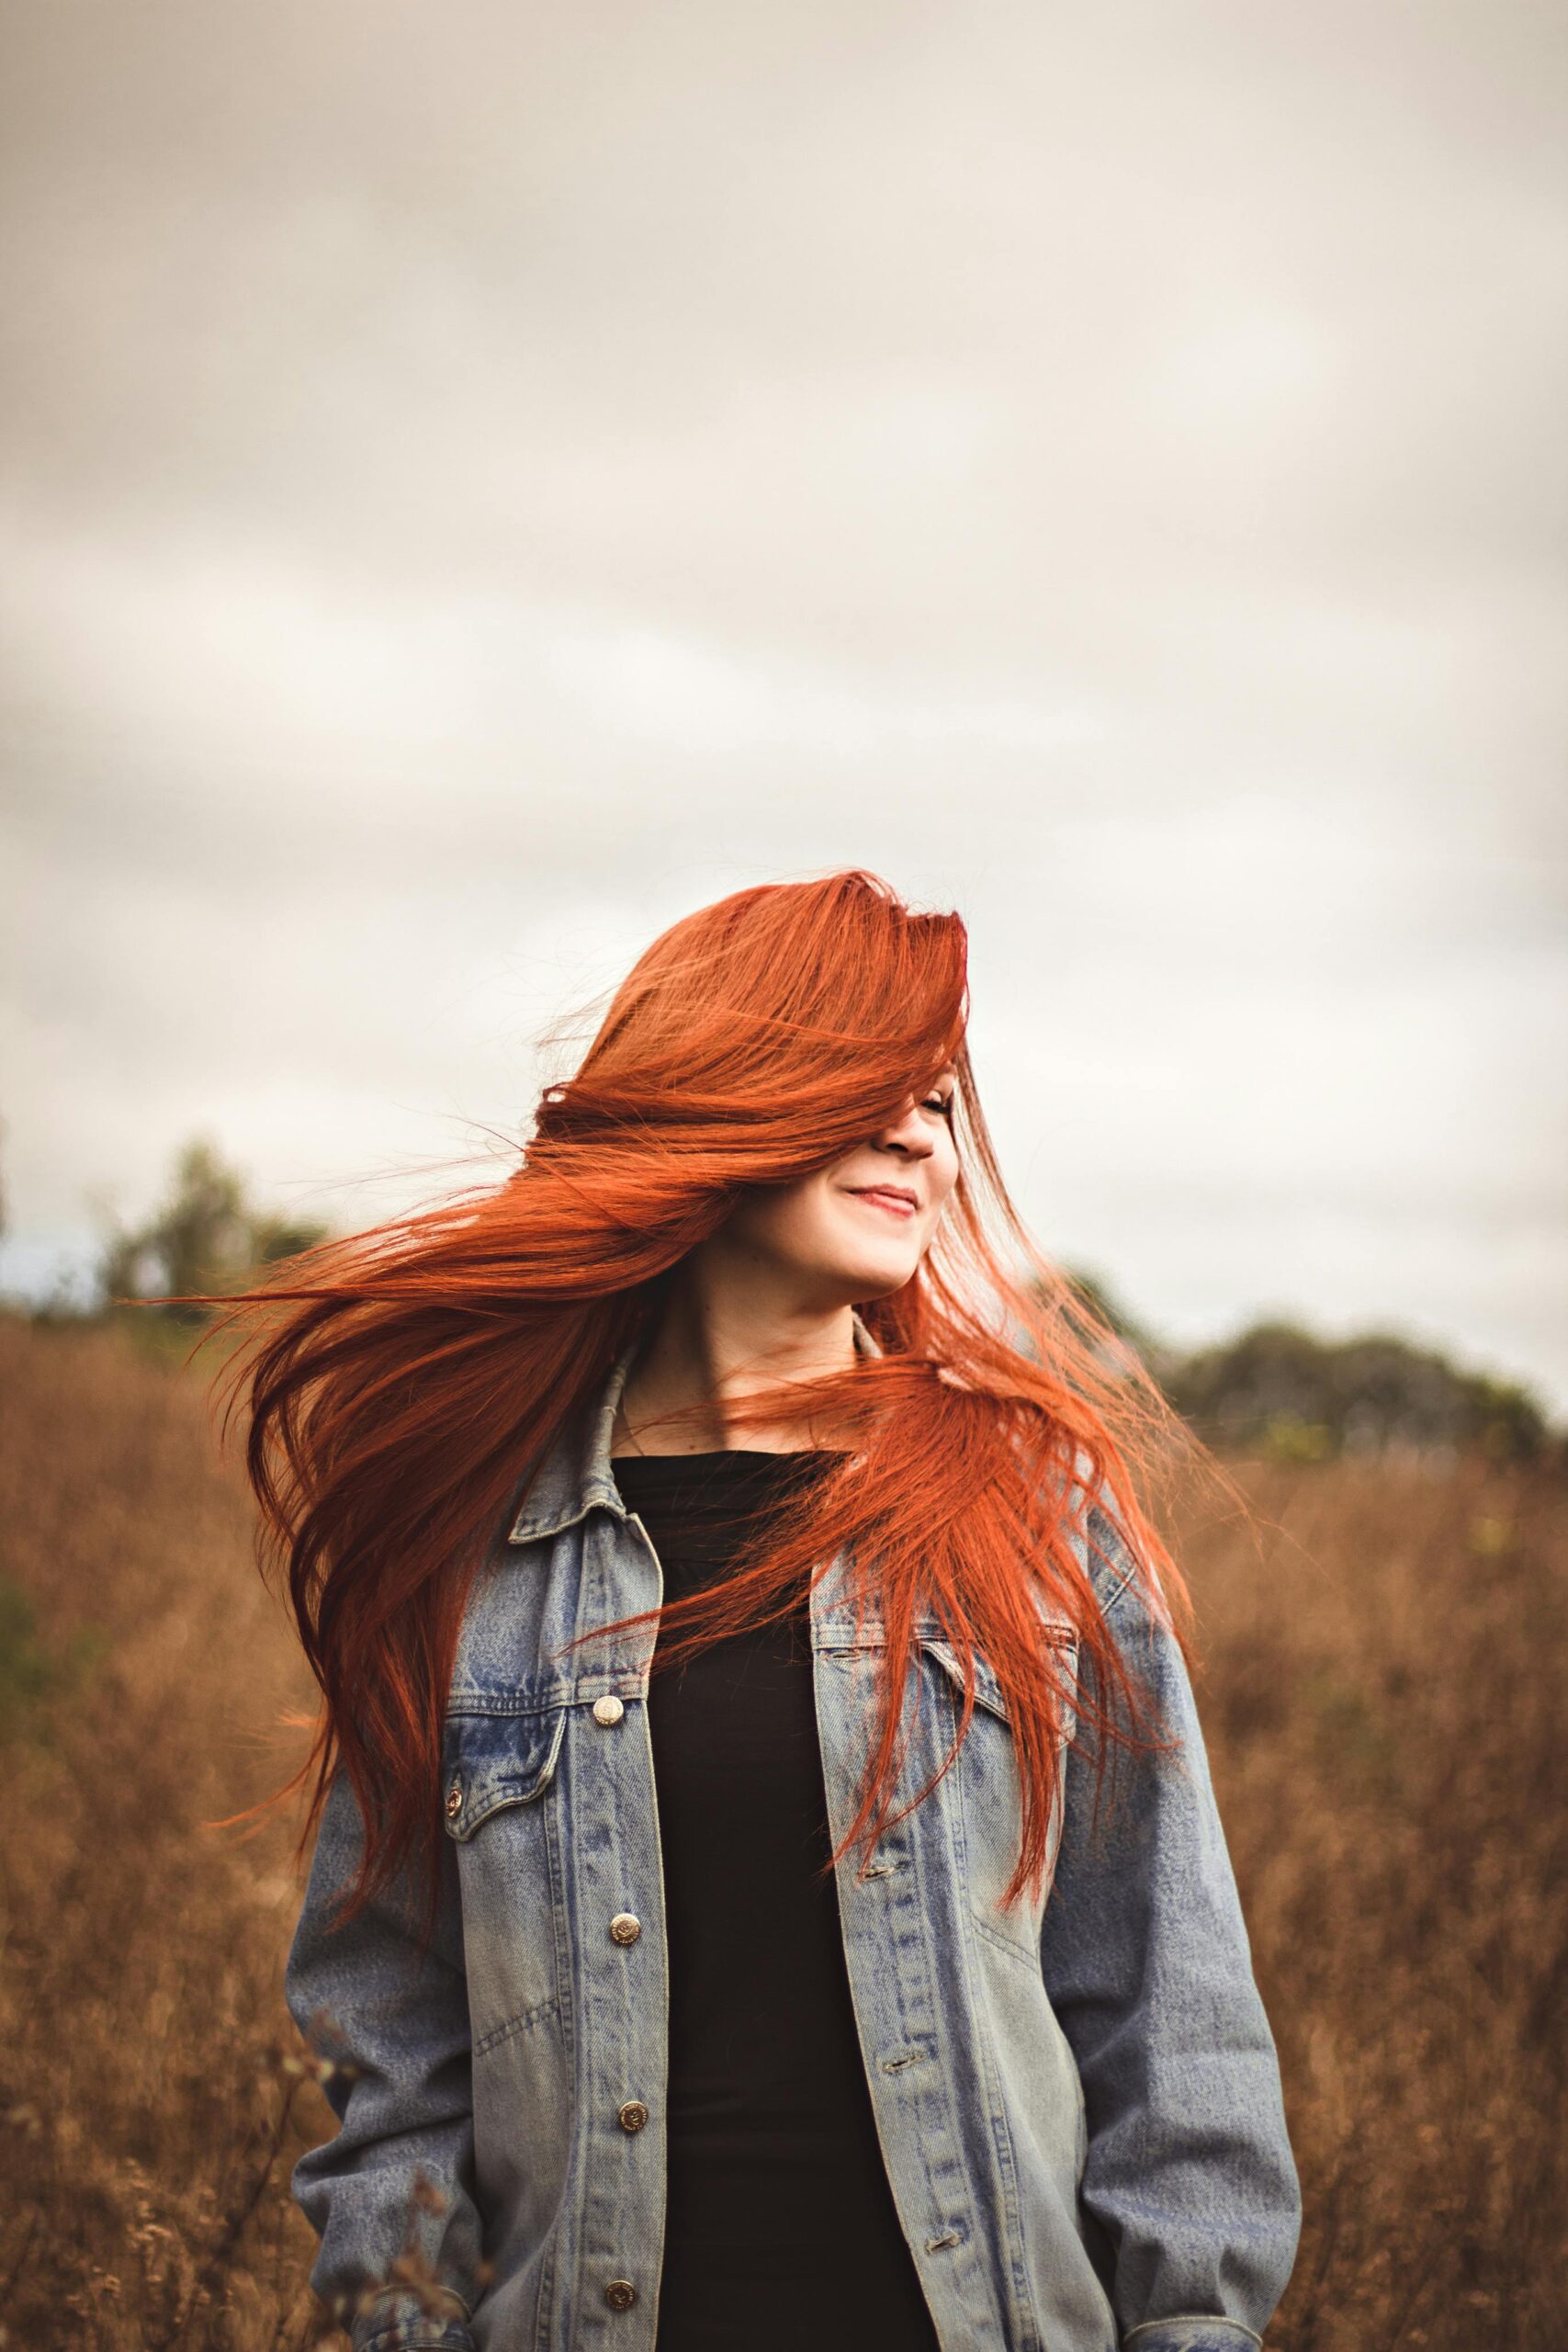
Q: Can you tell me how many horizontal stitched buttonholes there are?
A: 4